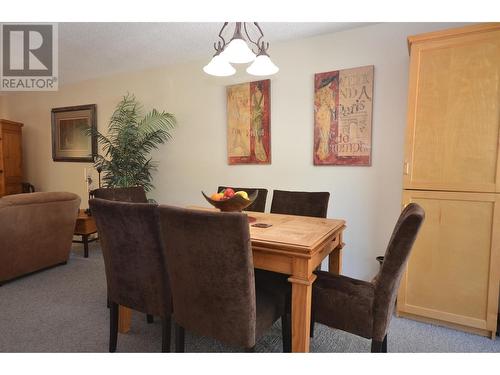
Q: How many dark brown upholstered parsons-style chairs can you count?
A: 6